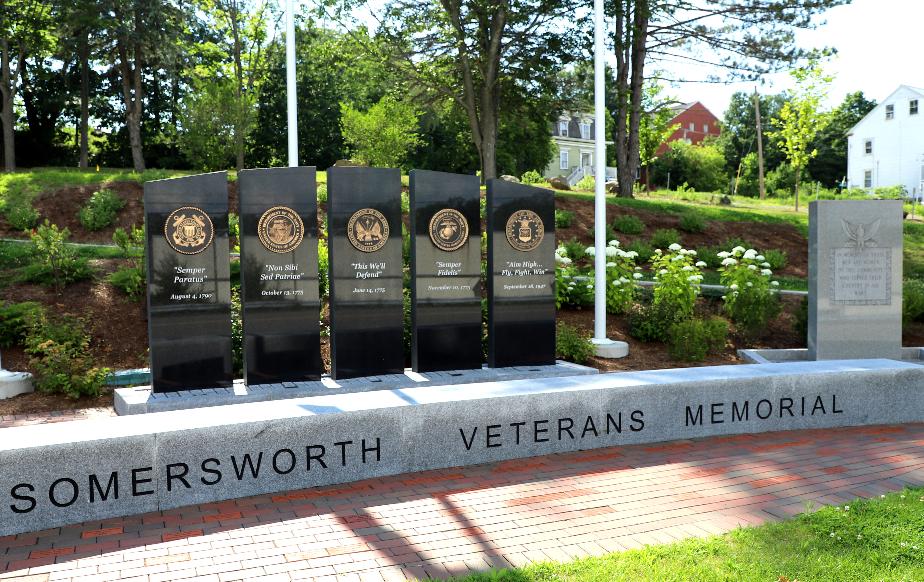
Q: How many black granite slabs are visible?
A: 5